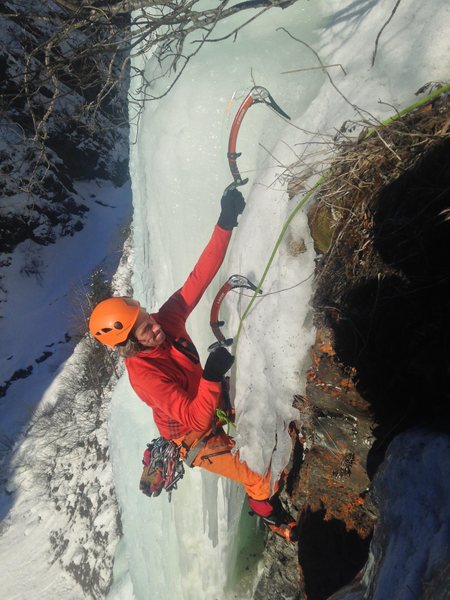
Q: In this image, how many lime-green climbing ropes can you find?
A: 1